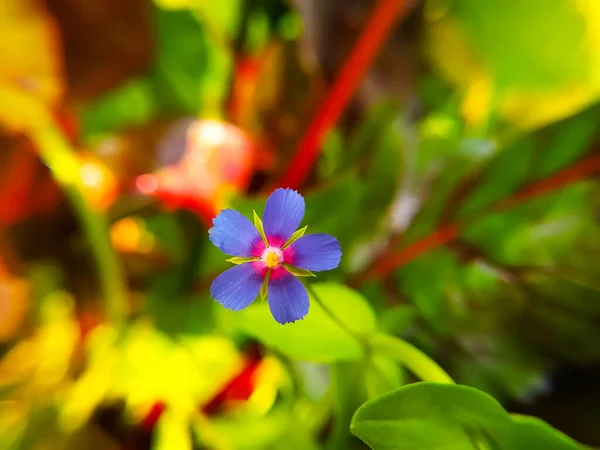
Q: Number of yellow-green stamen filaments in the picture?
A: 5